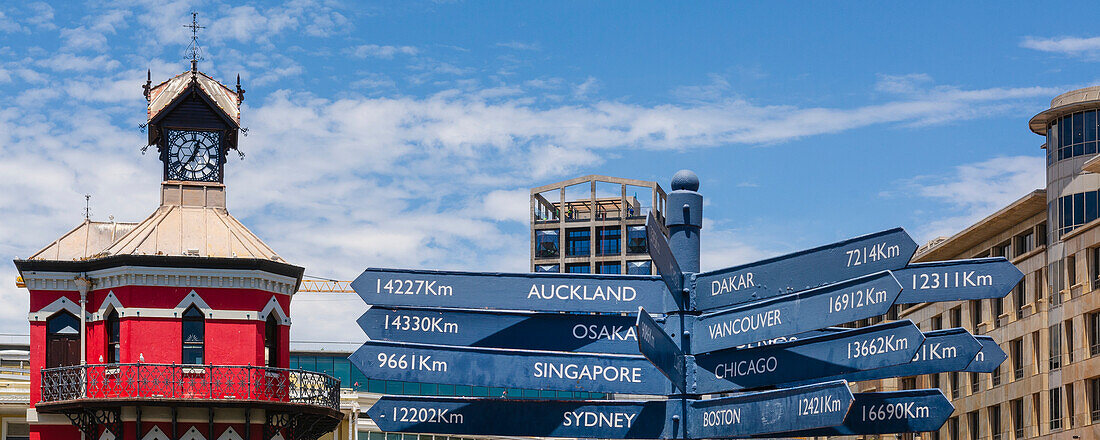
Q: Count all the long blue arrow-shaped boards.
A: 14